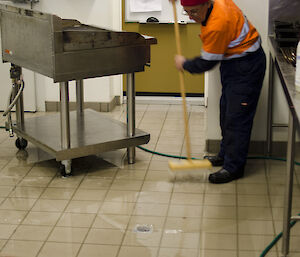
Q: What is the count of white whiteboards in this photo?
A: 1